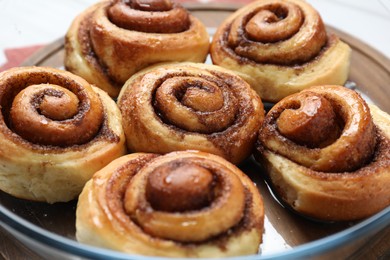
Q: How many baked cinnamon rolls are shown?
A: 6